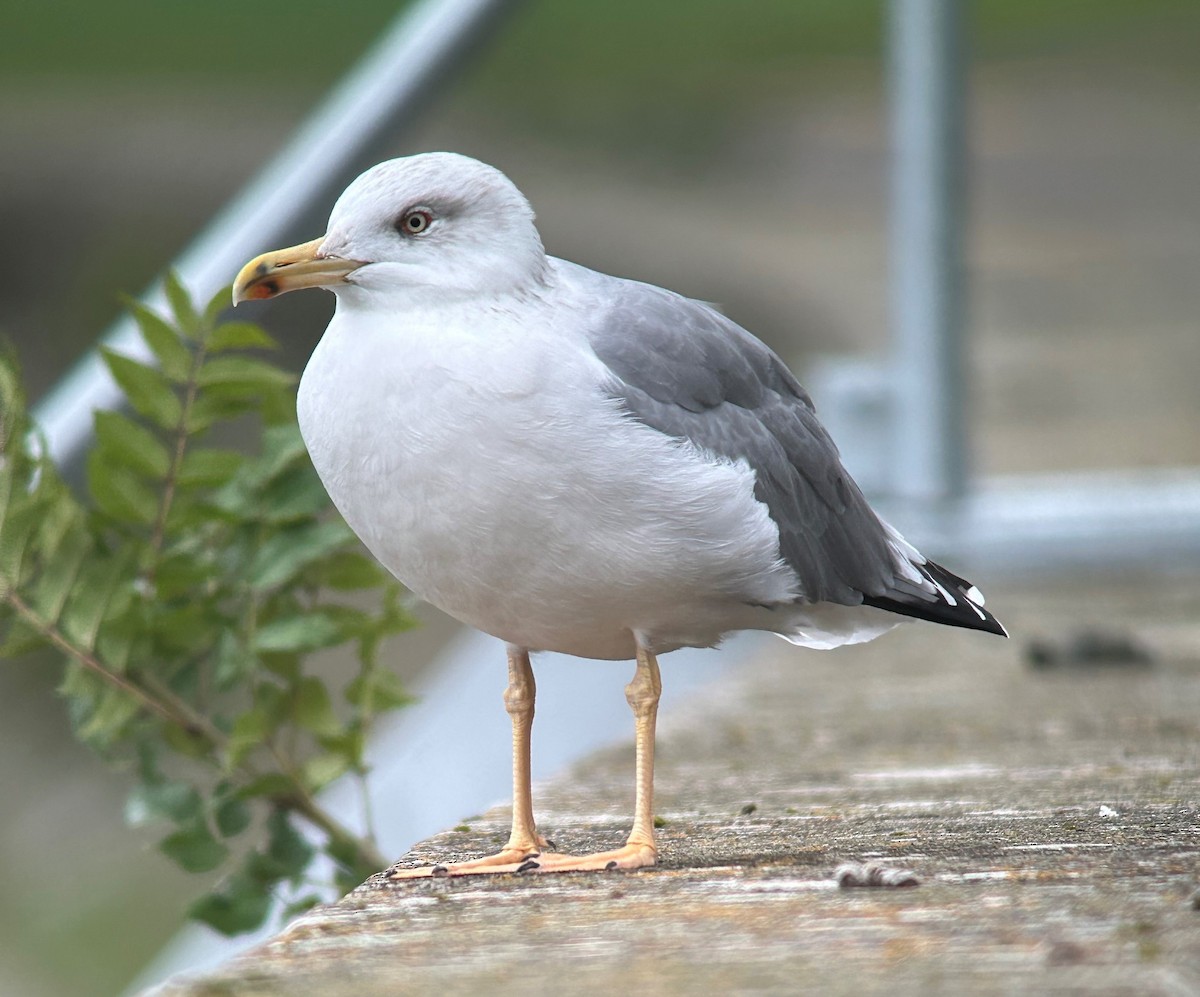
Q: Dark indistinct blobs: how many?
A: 1